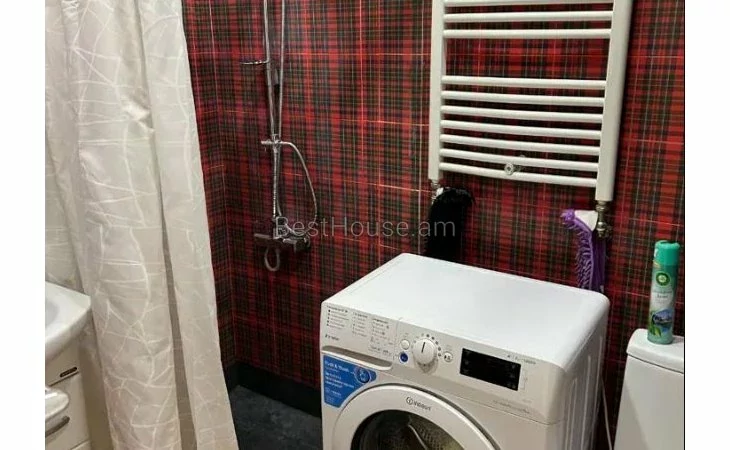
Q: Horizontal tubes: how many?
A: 10